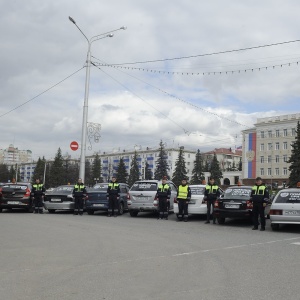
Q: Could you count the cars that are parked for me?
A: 7